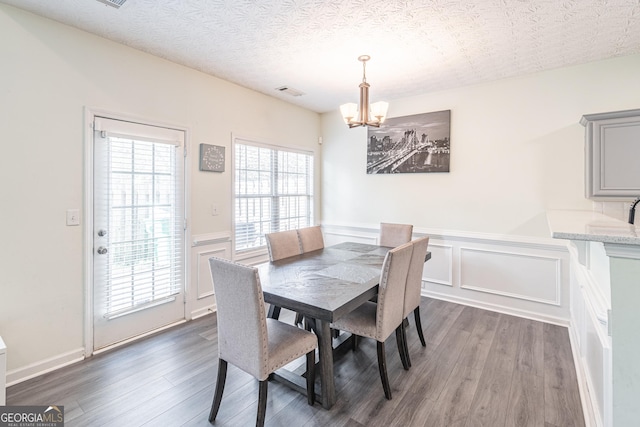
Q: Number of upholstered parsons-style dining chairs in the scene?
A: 6